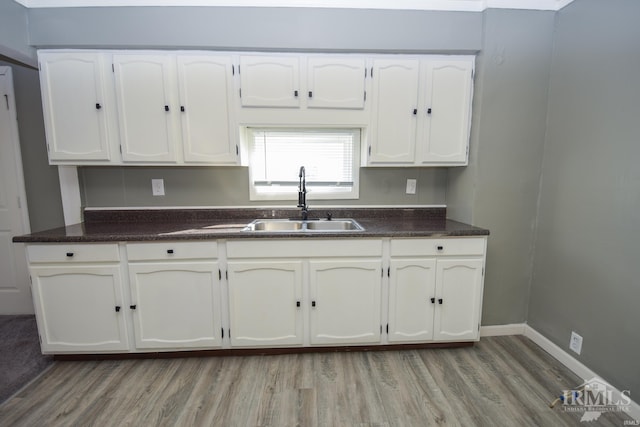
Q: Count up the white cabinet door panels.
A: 13